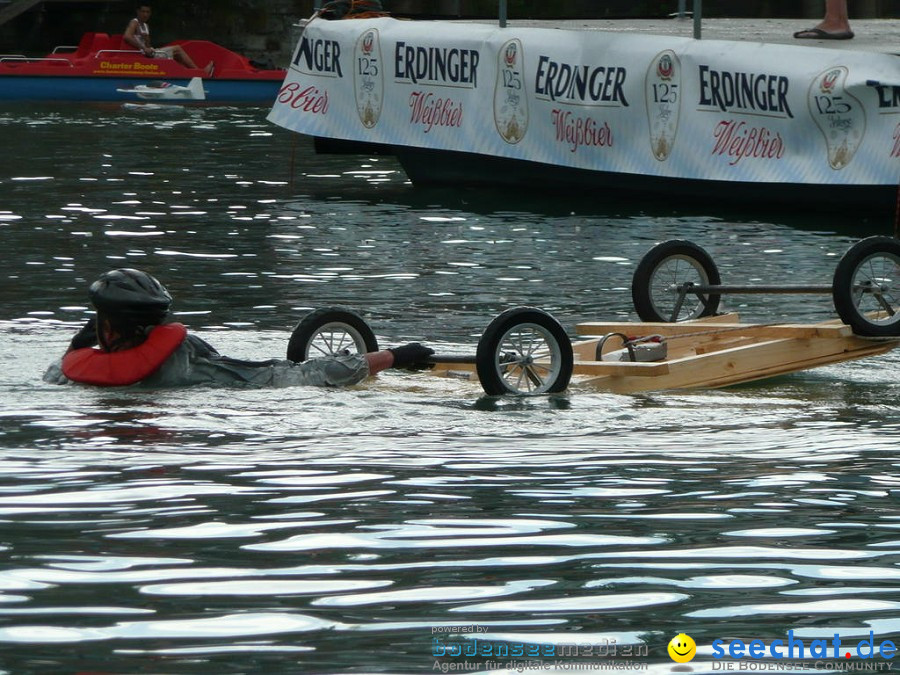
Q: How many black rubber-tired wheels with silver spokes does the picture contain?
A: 4